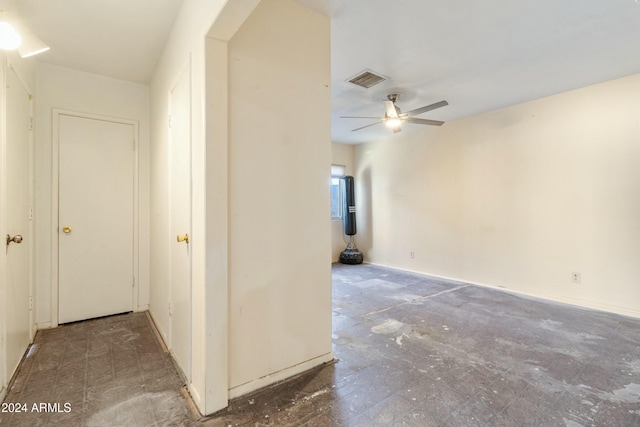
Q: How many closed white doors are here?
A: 3